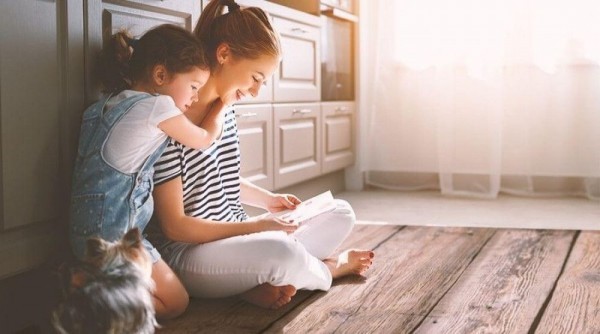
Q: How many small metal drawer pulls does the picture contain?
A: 4